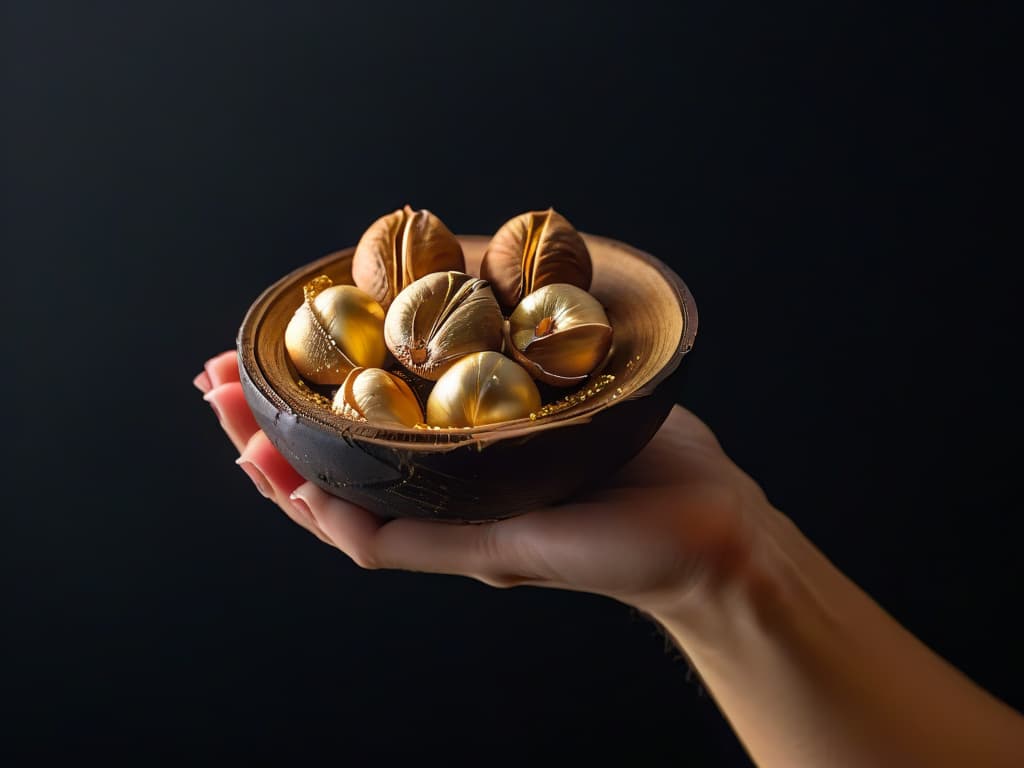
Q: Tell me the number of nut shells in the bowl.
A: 7